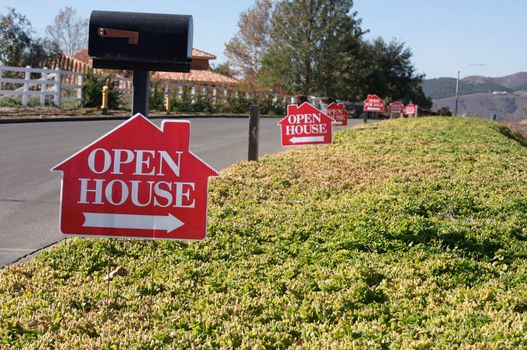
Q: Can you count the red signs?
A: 6